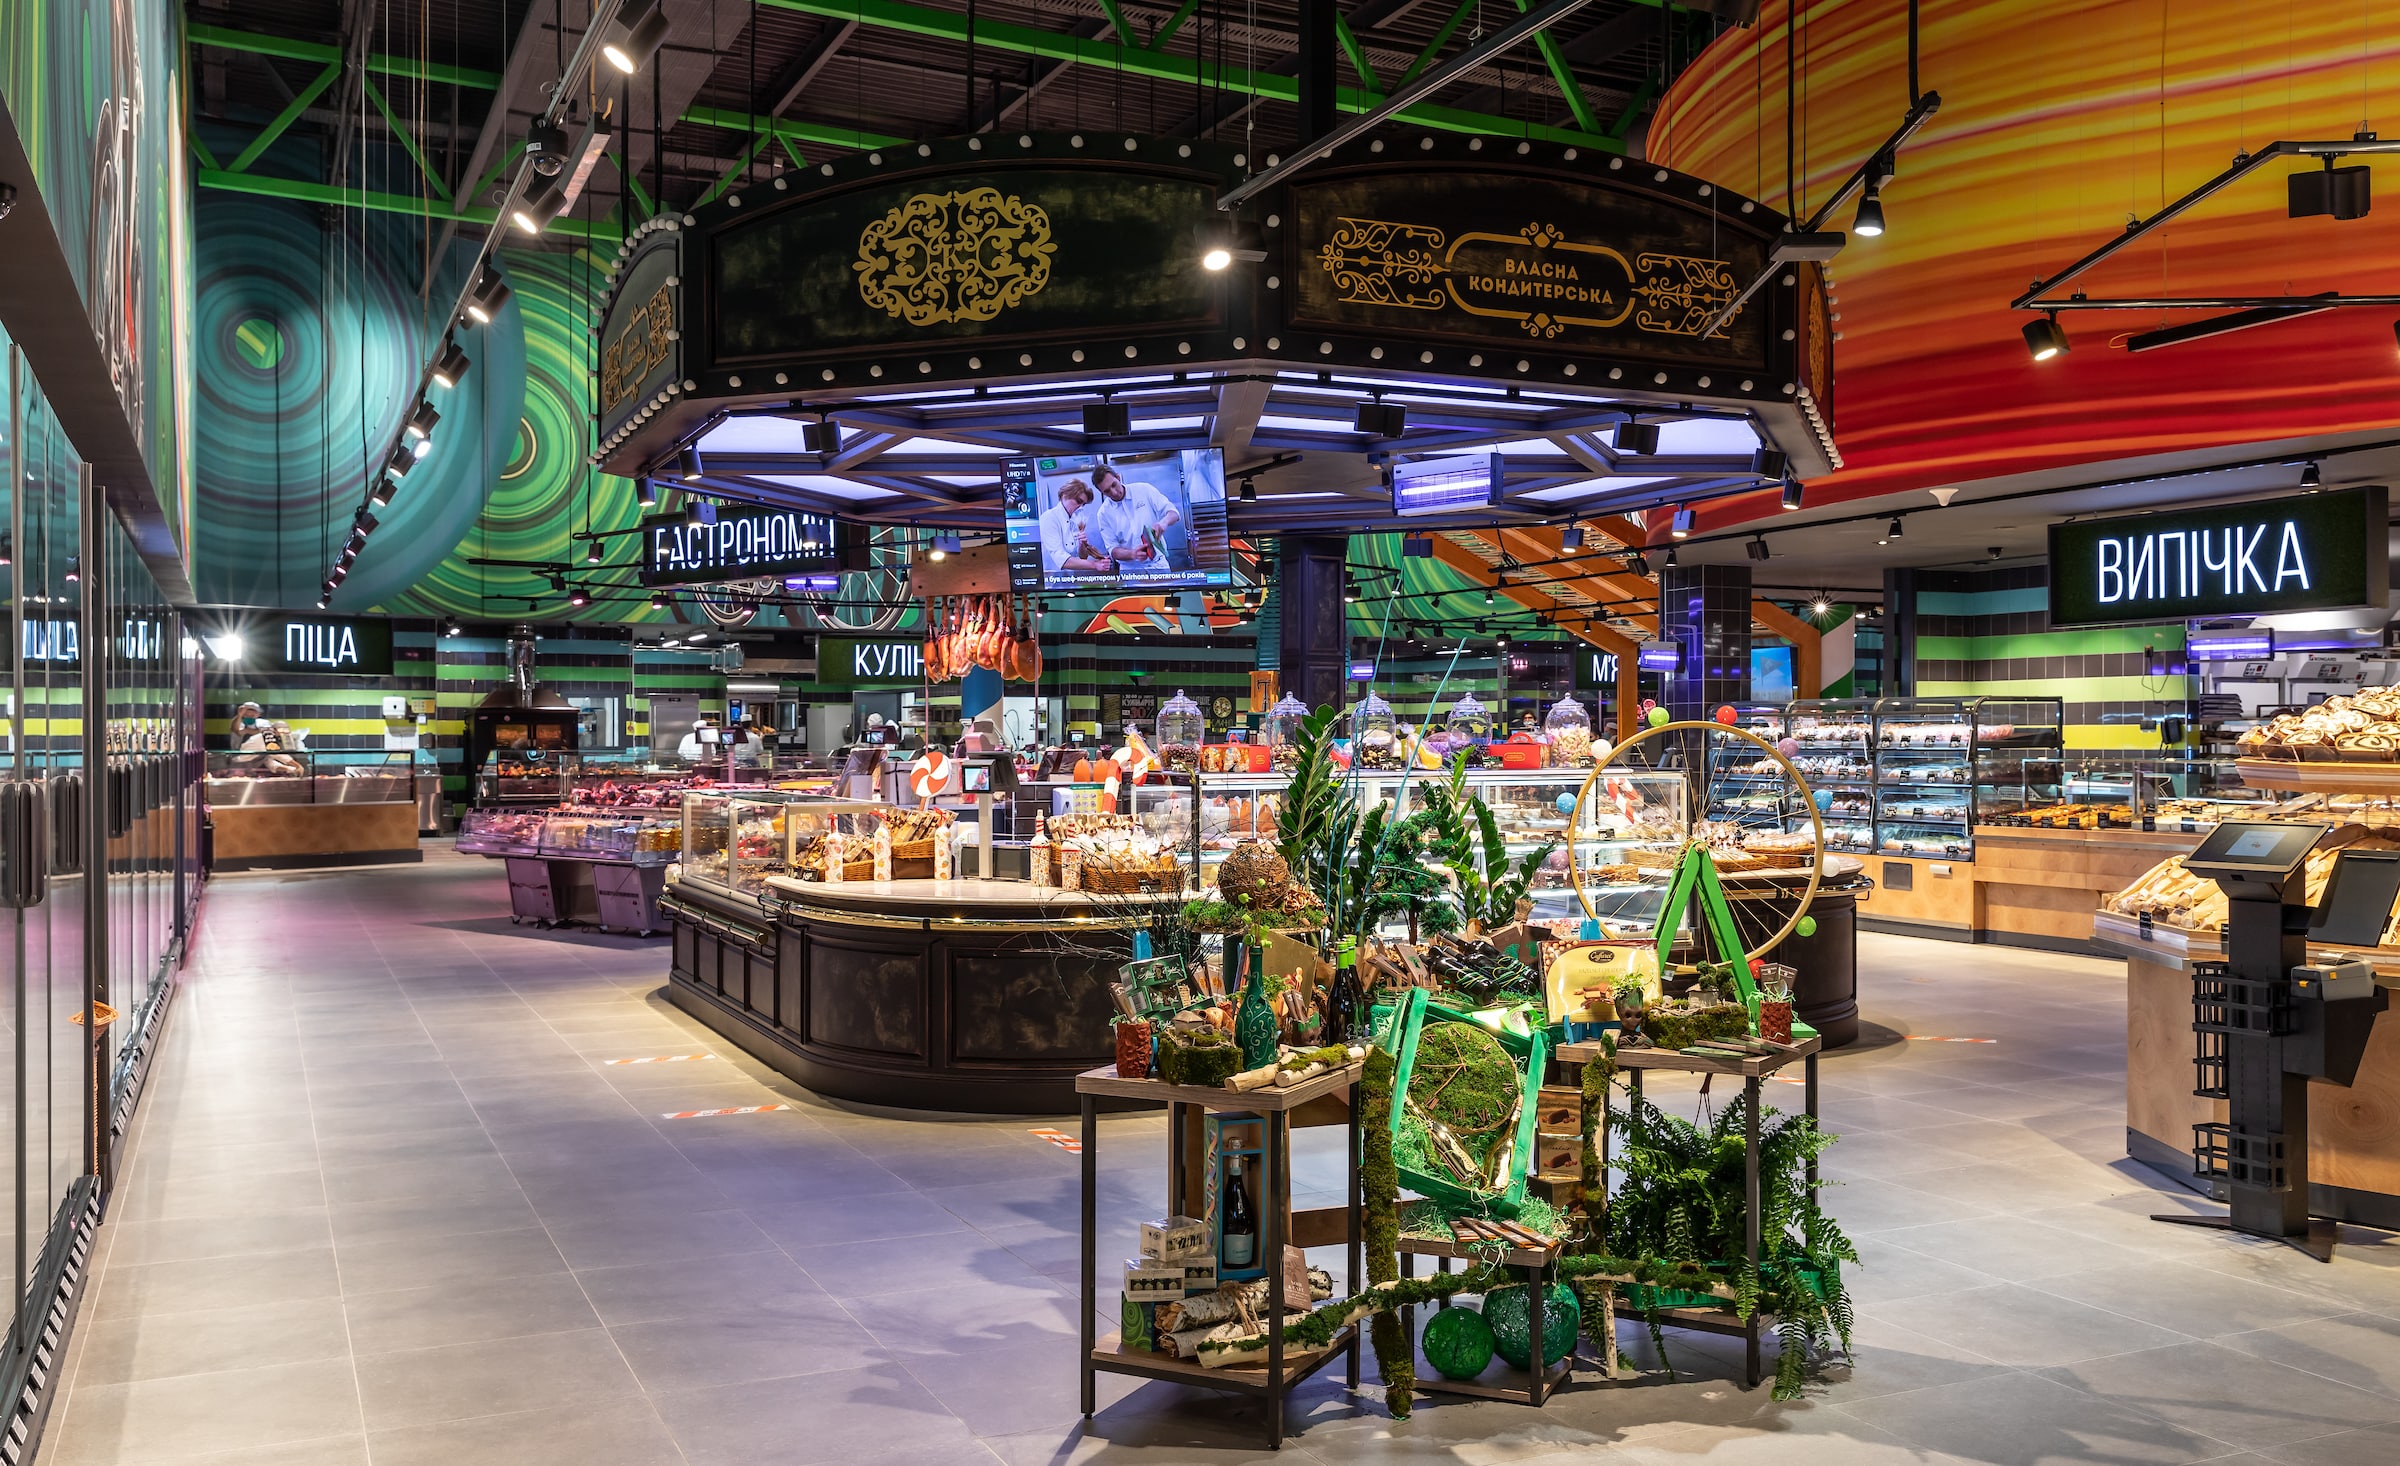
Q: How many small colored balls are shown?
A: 10